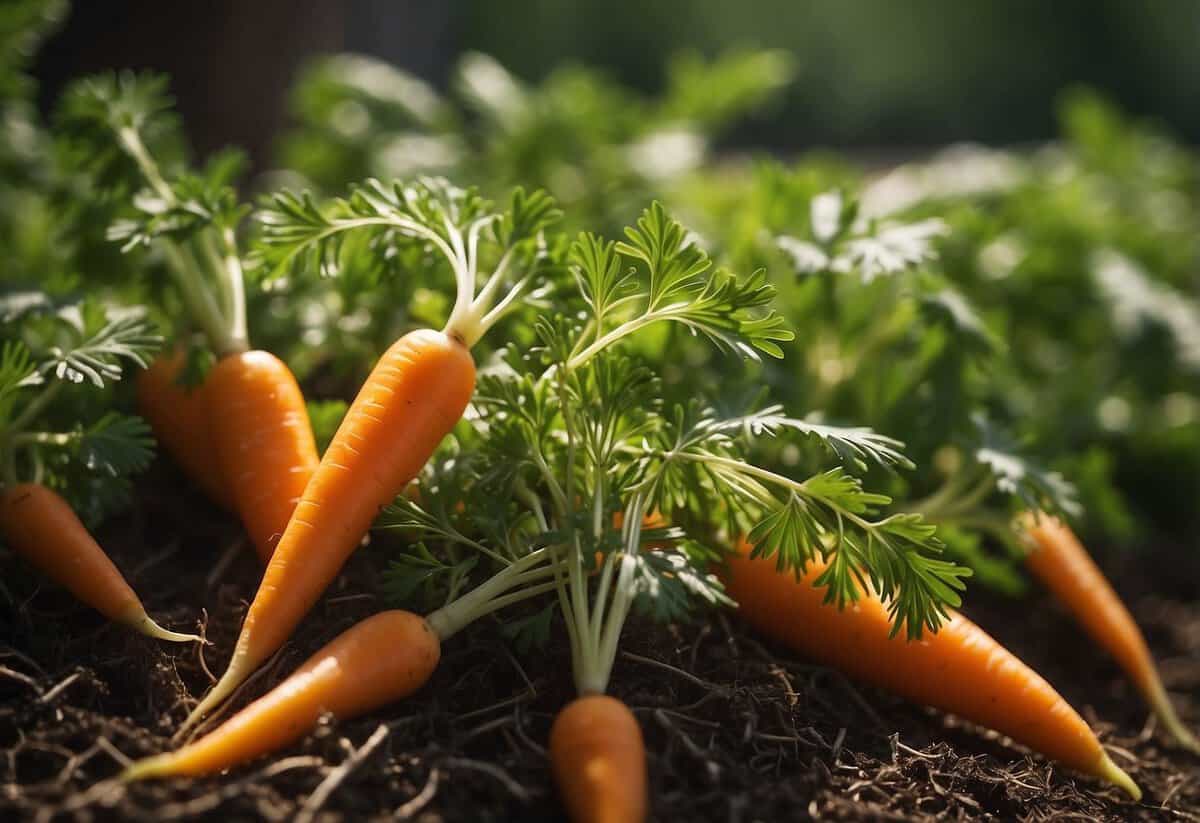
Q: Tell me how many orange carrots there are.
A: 8